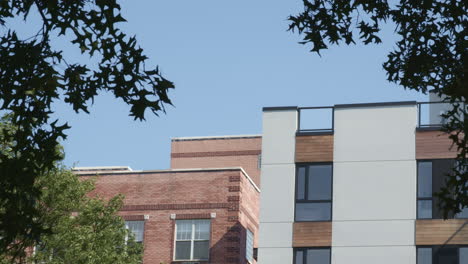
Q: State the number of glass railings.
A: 2